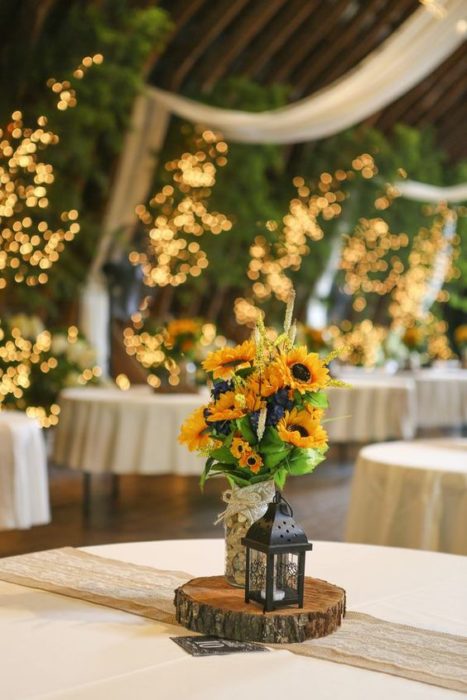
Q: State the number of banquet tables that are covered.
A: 6